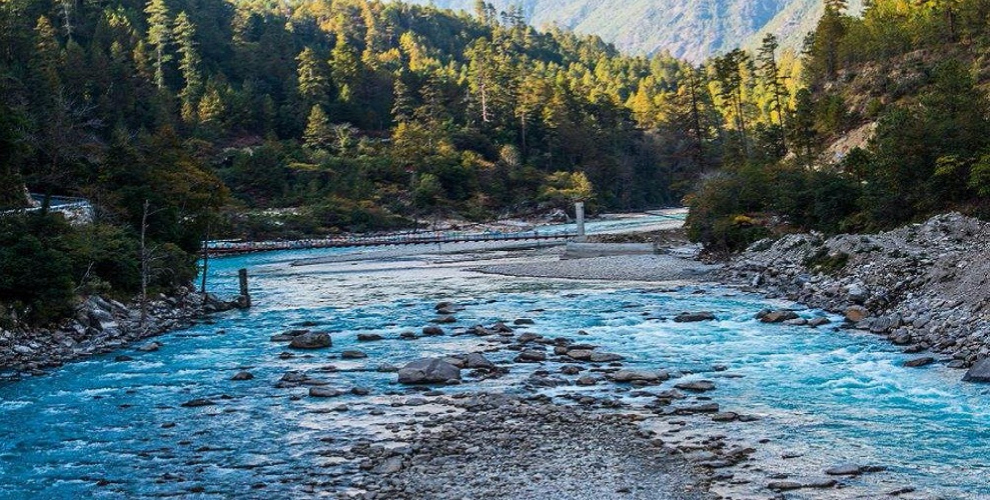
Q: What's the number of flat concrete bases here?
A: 1